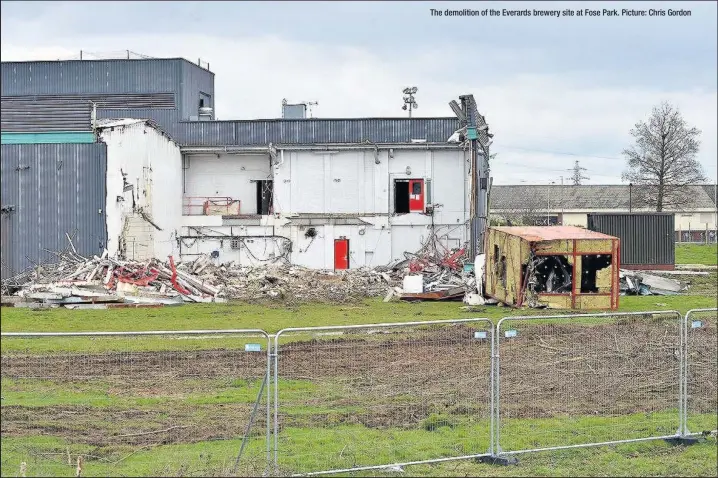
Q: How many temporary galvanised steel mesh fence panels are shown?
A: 4